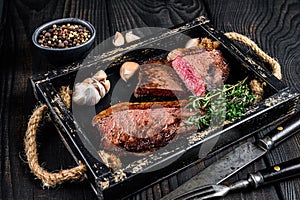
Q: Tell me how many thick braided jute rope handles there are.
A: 2